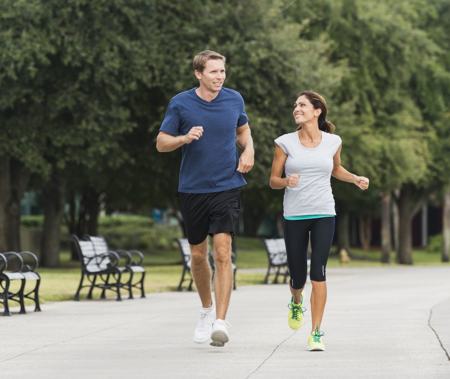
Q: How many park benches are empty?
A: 4